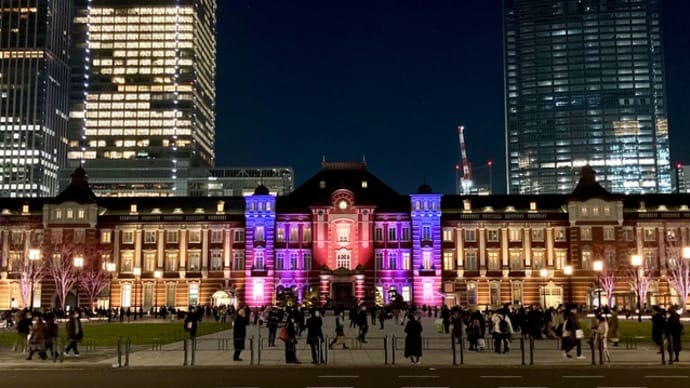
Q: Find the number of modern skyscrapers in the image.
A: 3